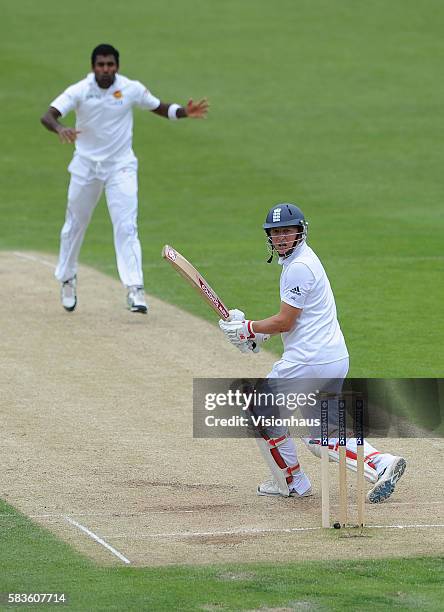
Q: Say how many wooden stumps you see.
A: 3